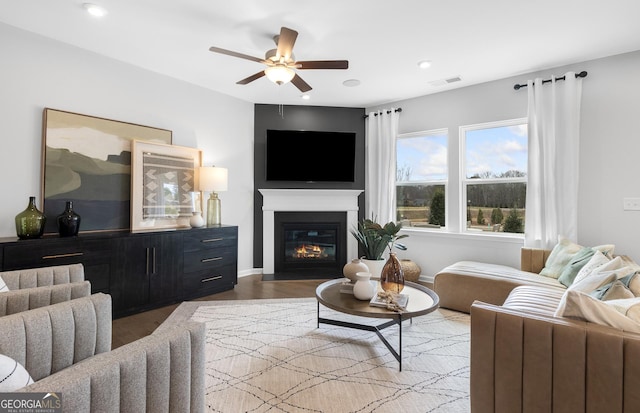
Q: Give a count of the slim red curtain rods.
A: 0